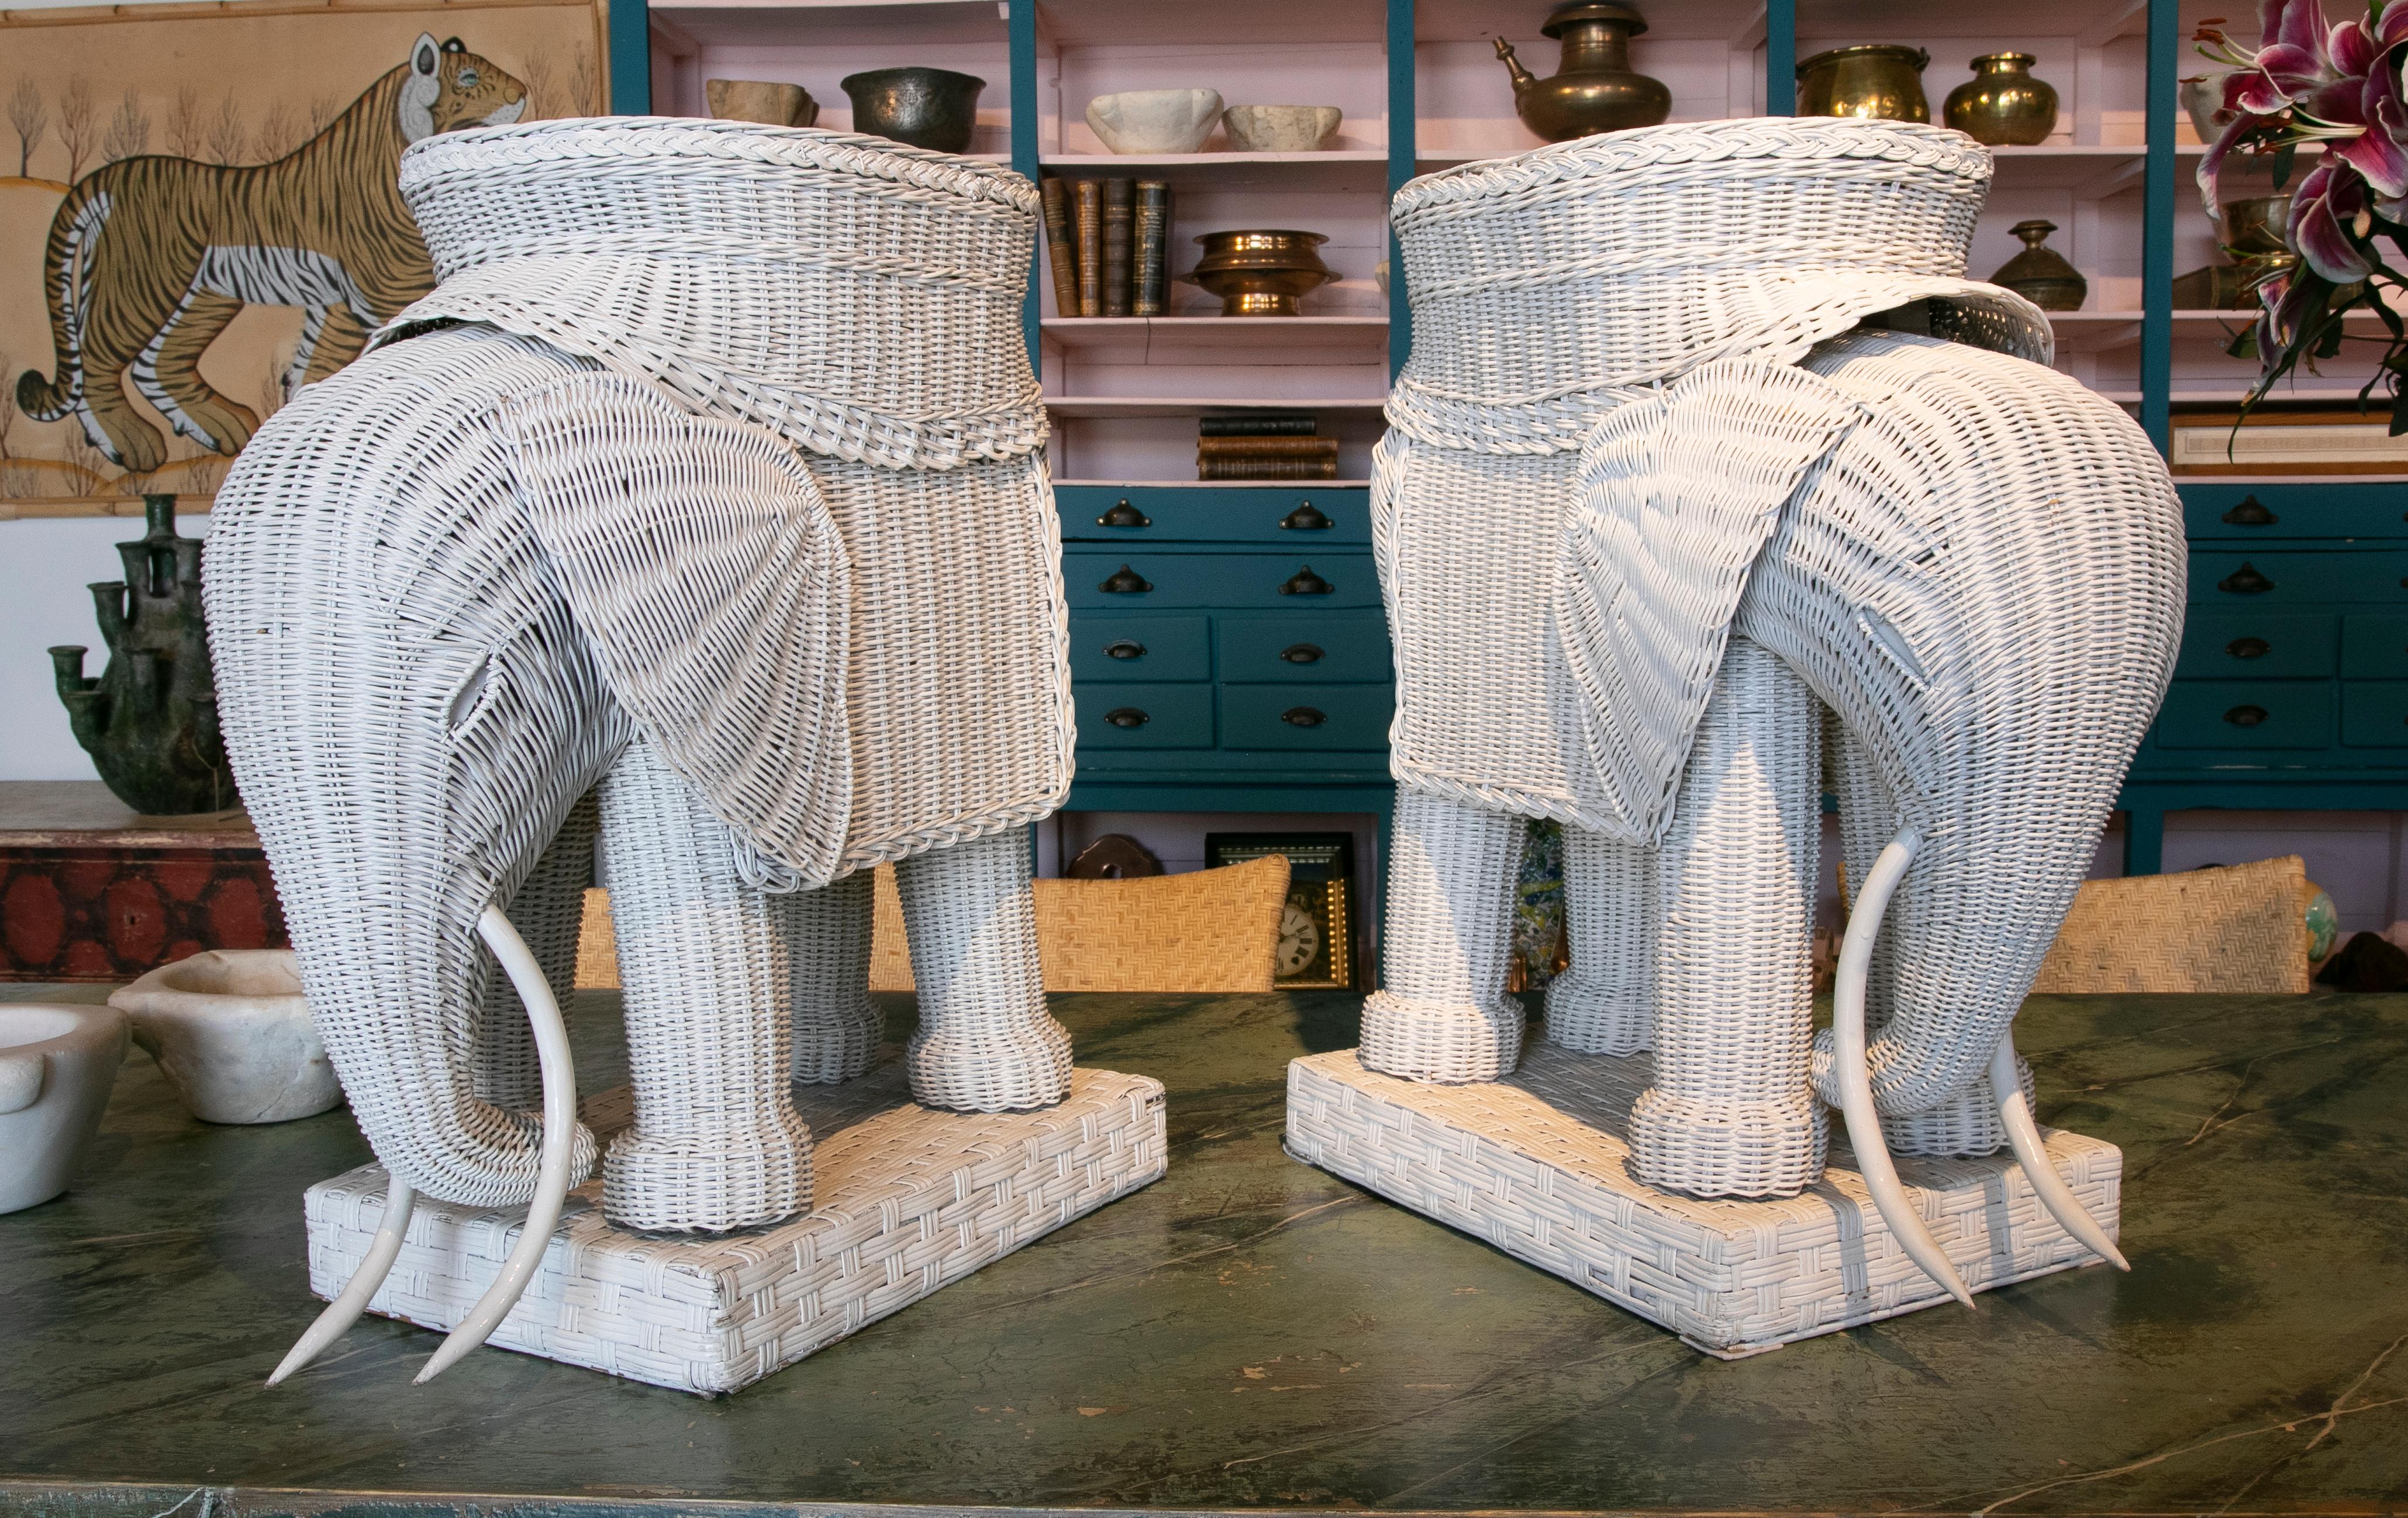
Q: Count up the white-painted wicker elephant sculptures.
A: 2